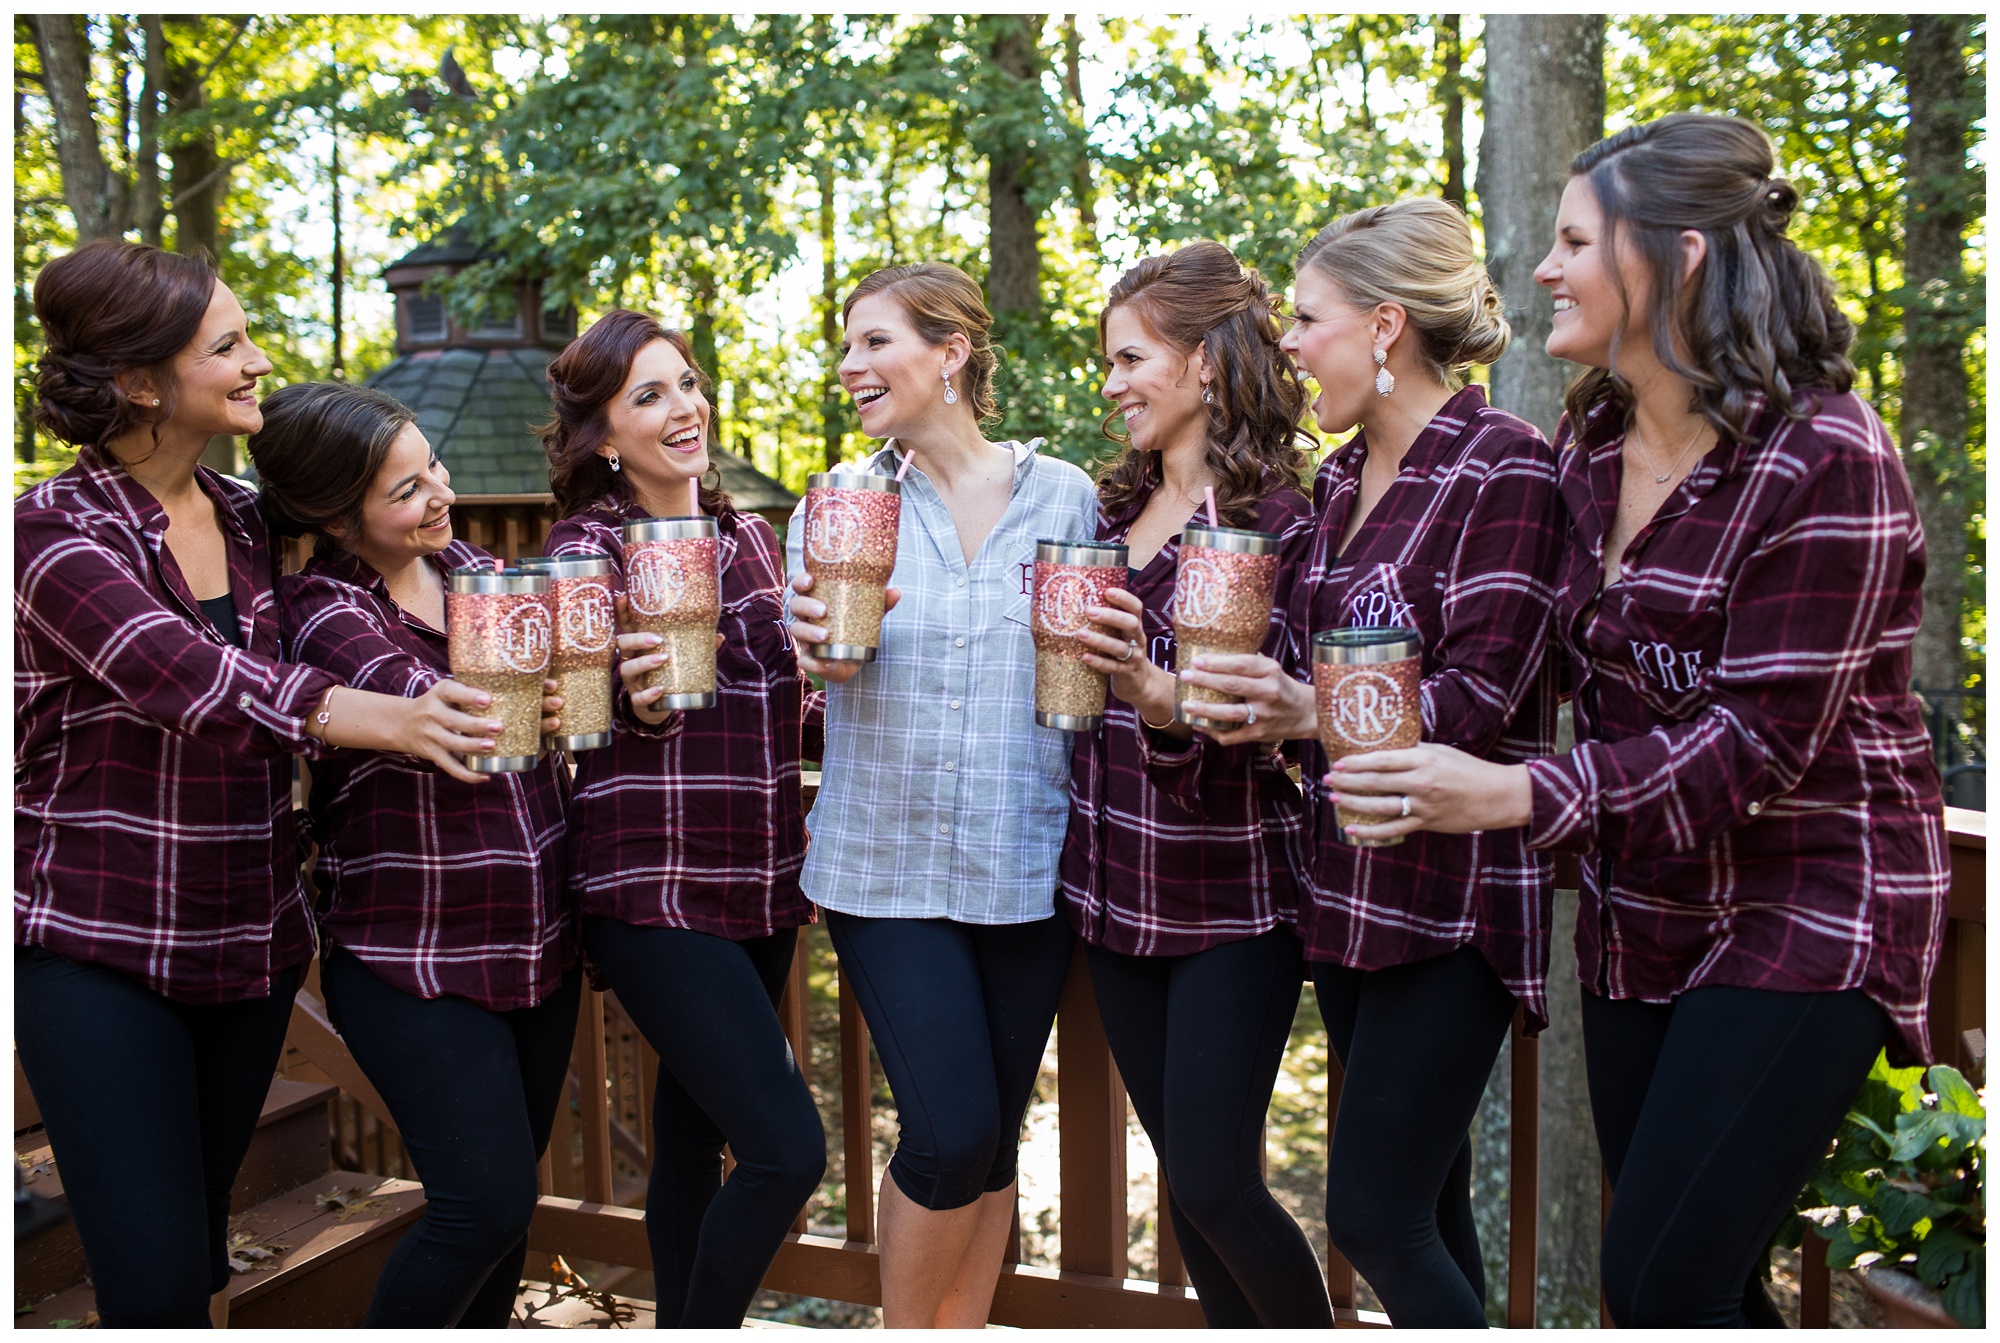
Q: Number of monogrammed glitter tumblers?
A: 7